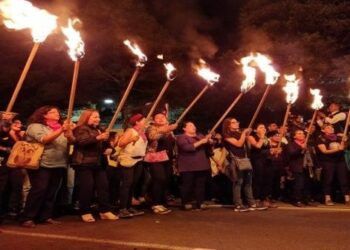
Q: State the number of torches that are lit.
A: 9